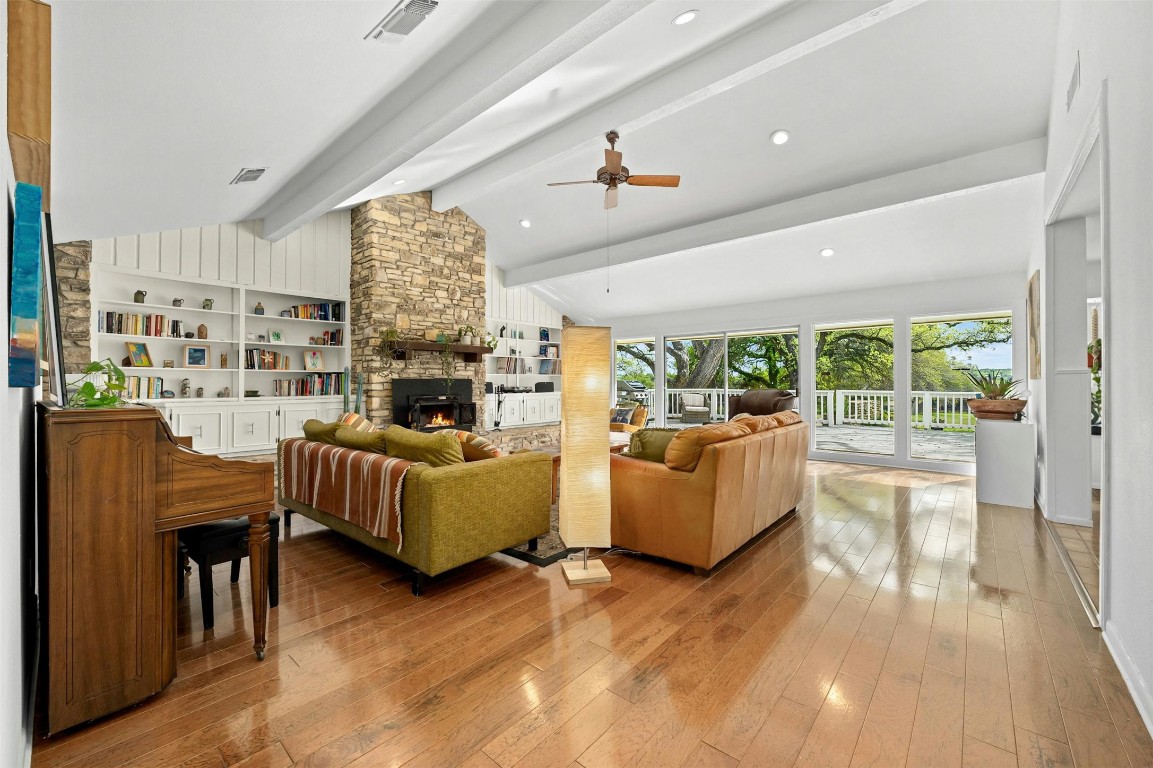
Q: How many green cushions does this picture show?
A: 4